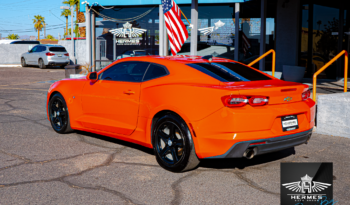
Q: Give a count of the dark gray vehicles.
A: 0